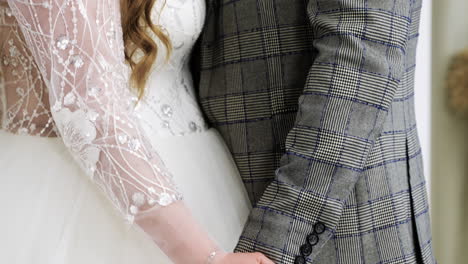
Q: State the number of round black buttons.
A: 4